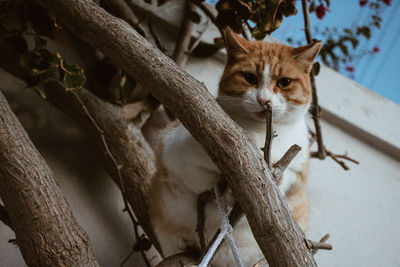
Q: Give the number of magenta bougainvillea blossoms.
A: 5